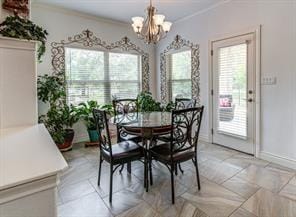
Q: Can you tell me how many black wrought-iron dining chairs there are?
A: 4